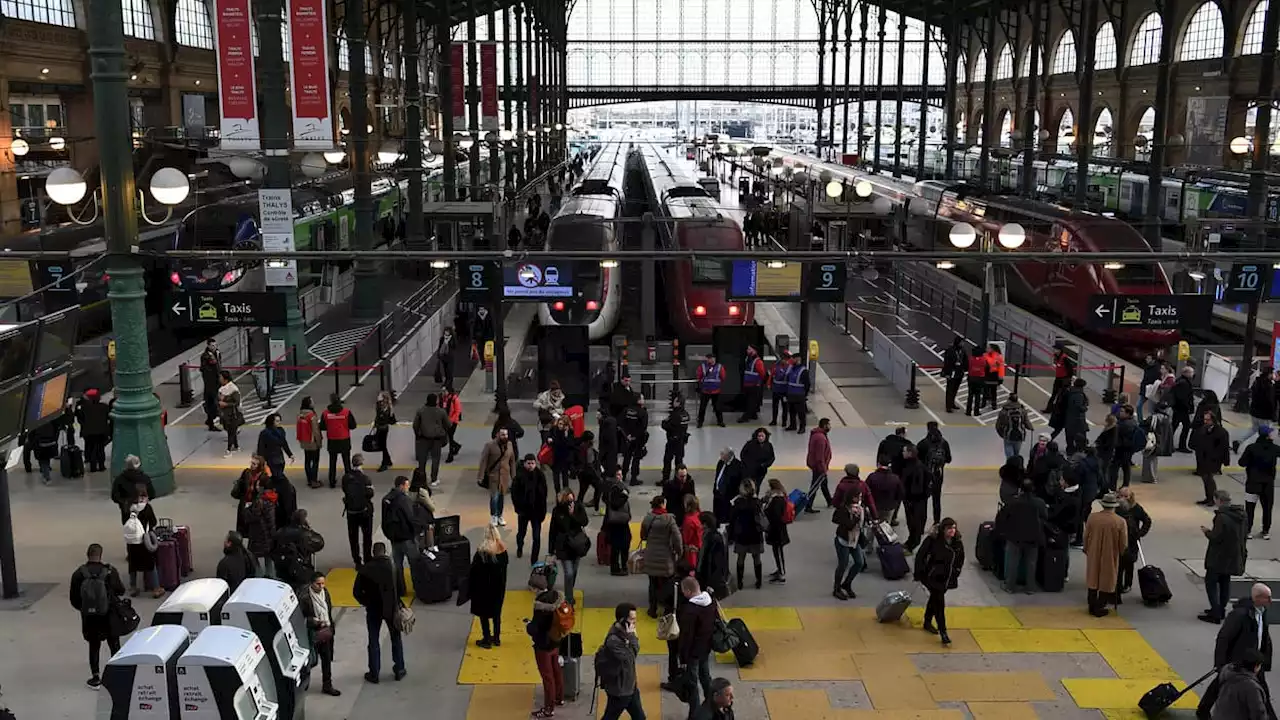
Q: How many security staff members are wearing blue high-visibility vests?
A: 4